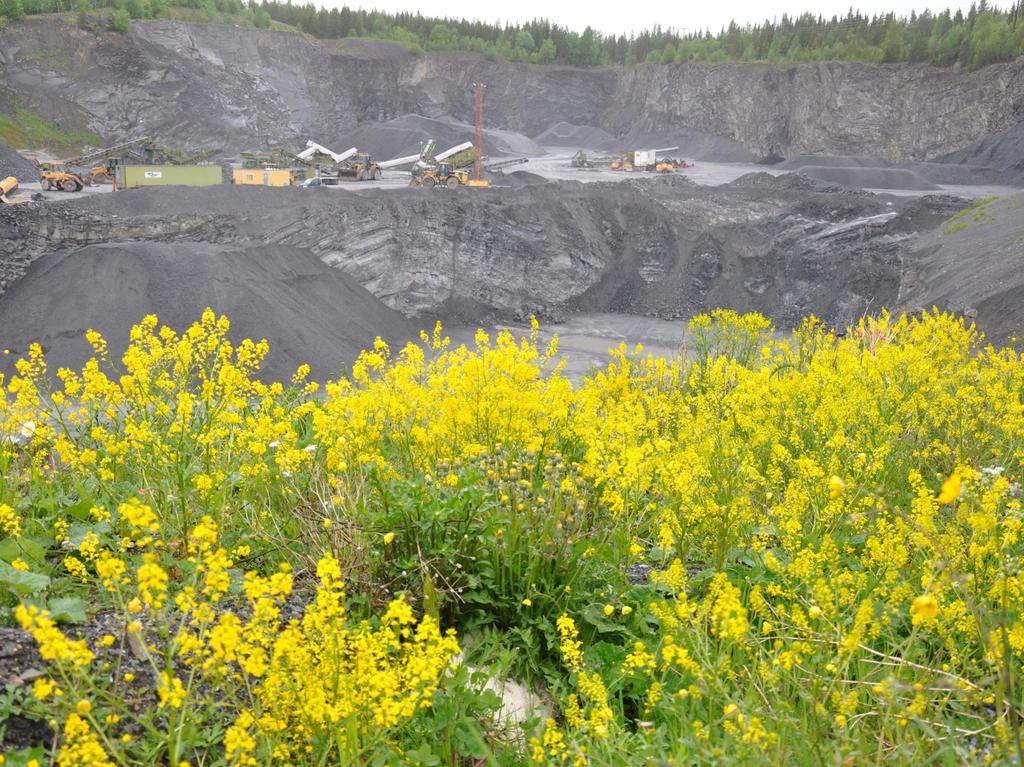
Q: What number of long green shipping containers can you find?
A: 1